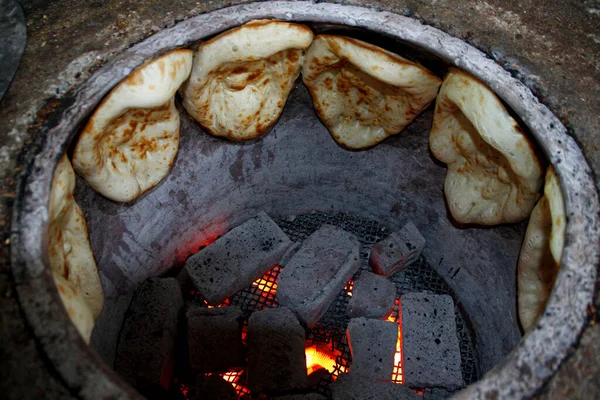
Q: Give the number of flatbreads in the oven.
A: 6